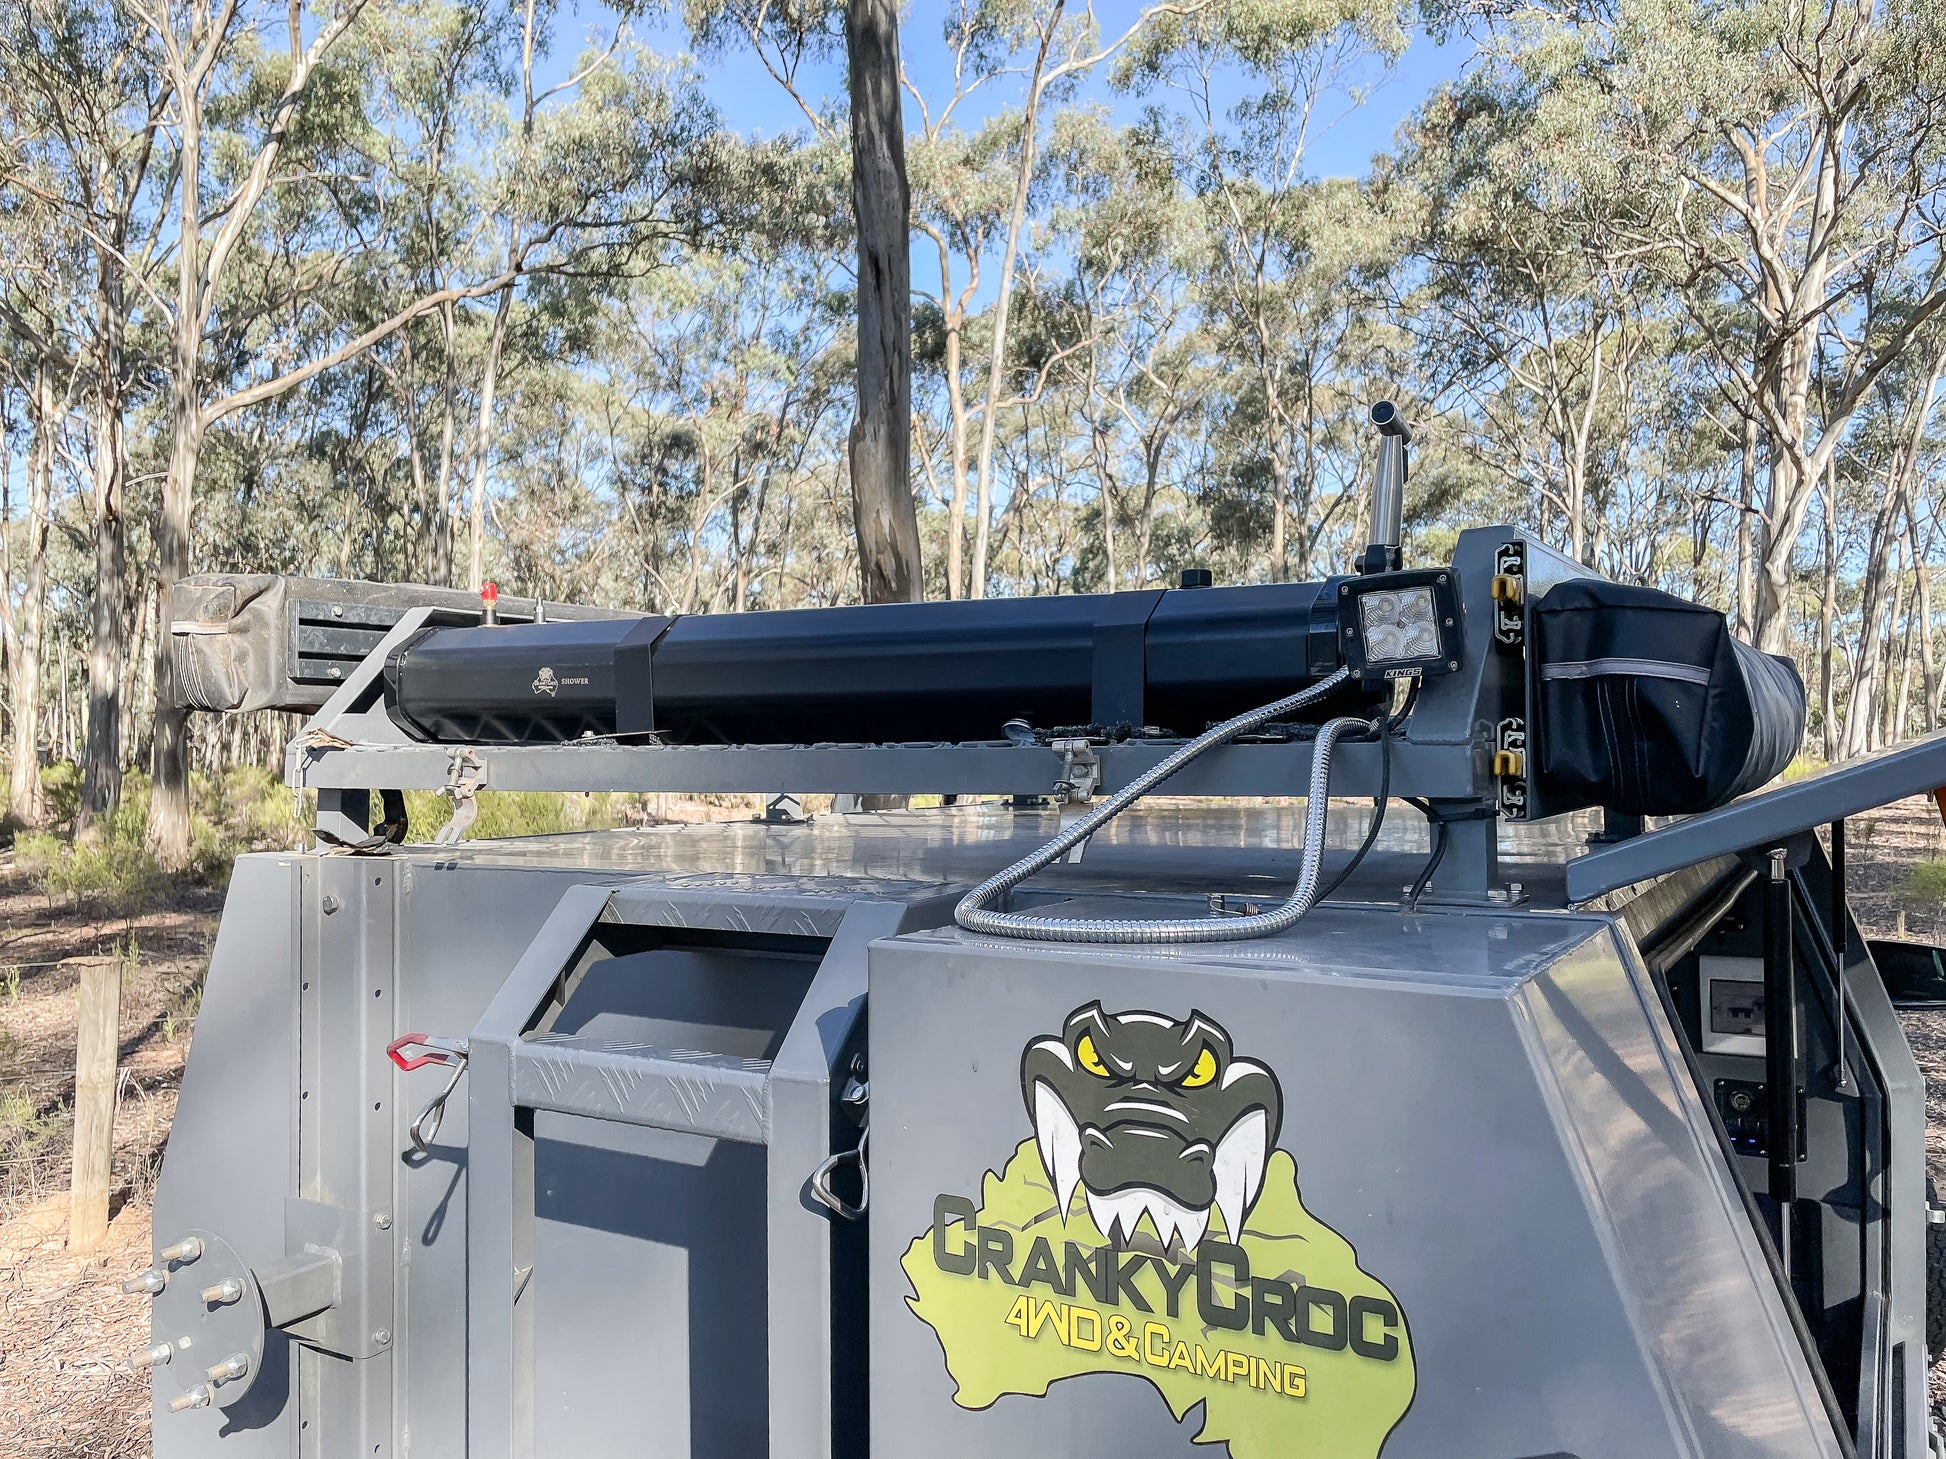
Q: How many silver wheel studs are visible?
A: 6